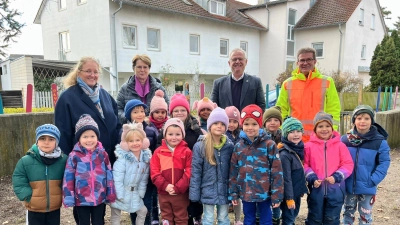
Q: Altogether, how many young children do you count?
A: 15